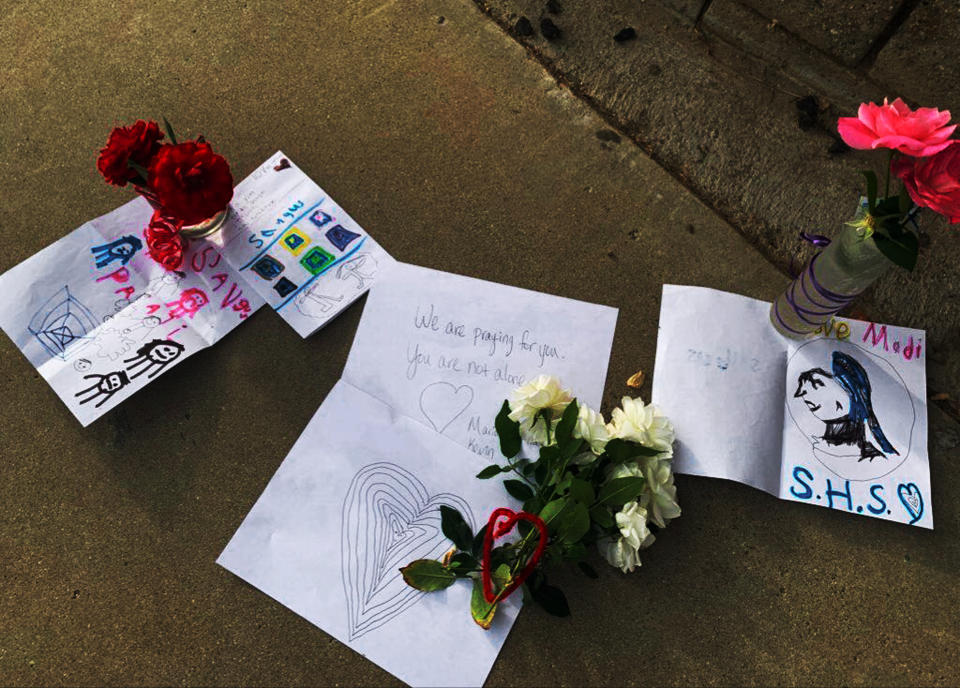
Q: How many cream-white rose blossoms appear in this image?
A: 5